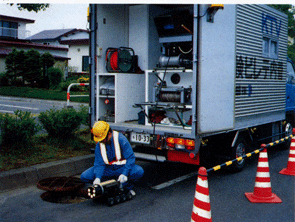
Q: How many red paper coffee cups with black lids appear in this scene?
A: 0